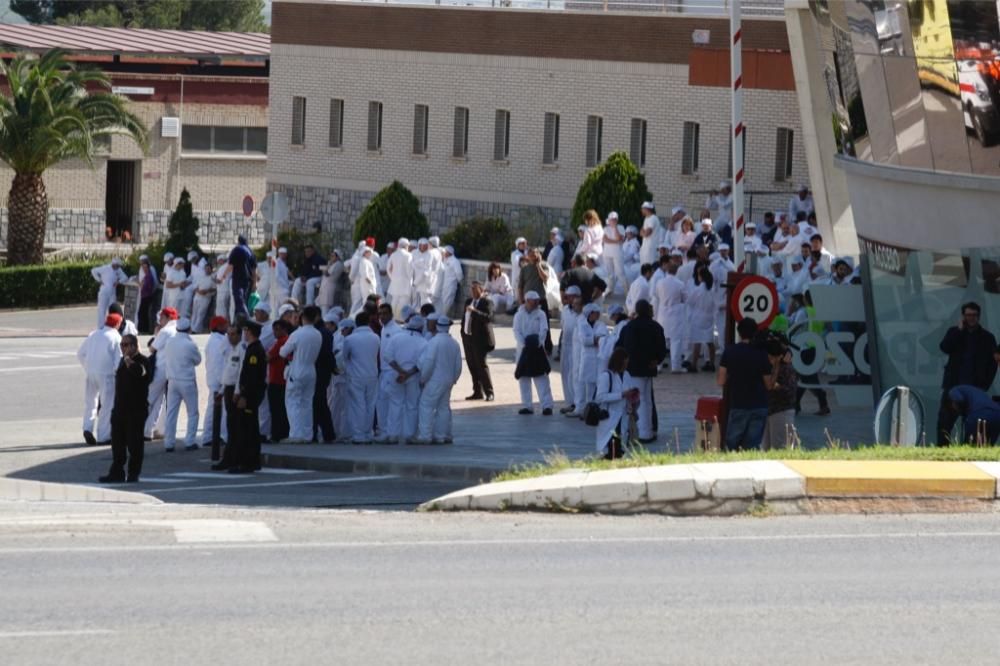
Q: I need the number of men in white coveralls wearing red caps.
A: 4